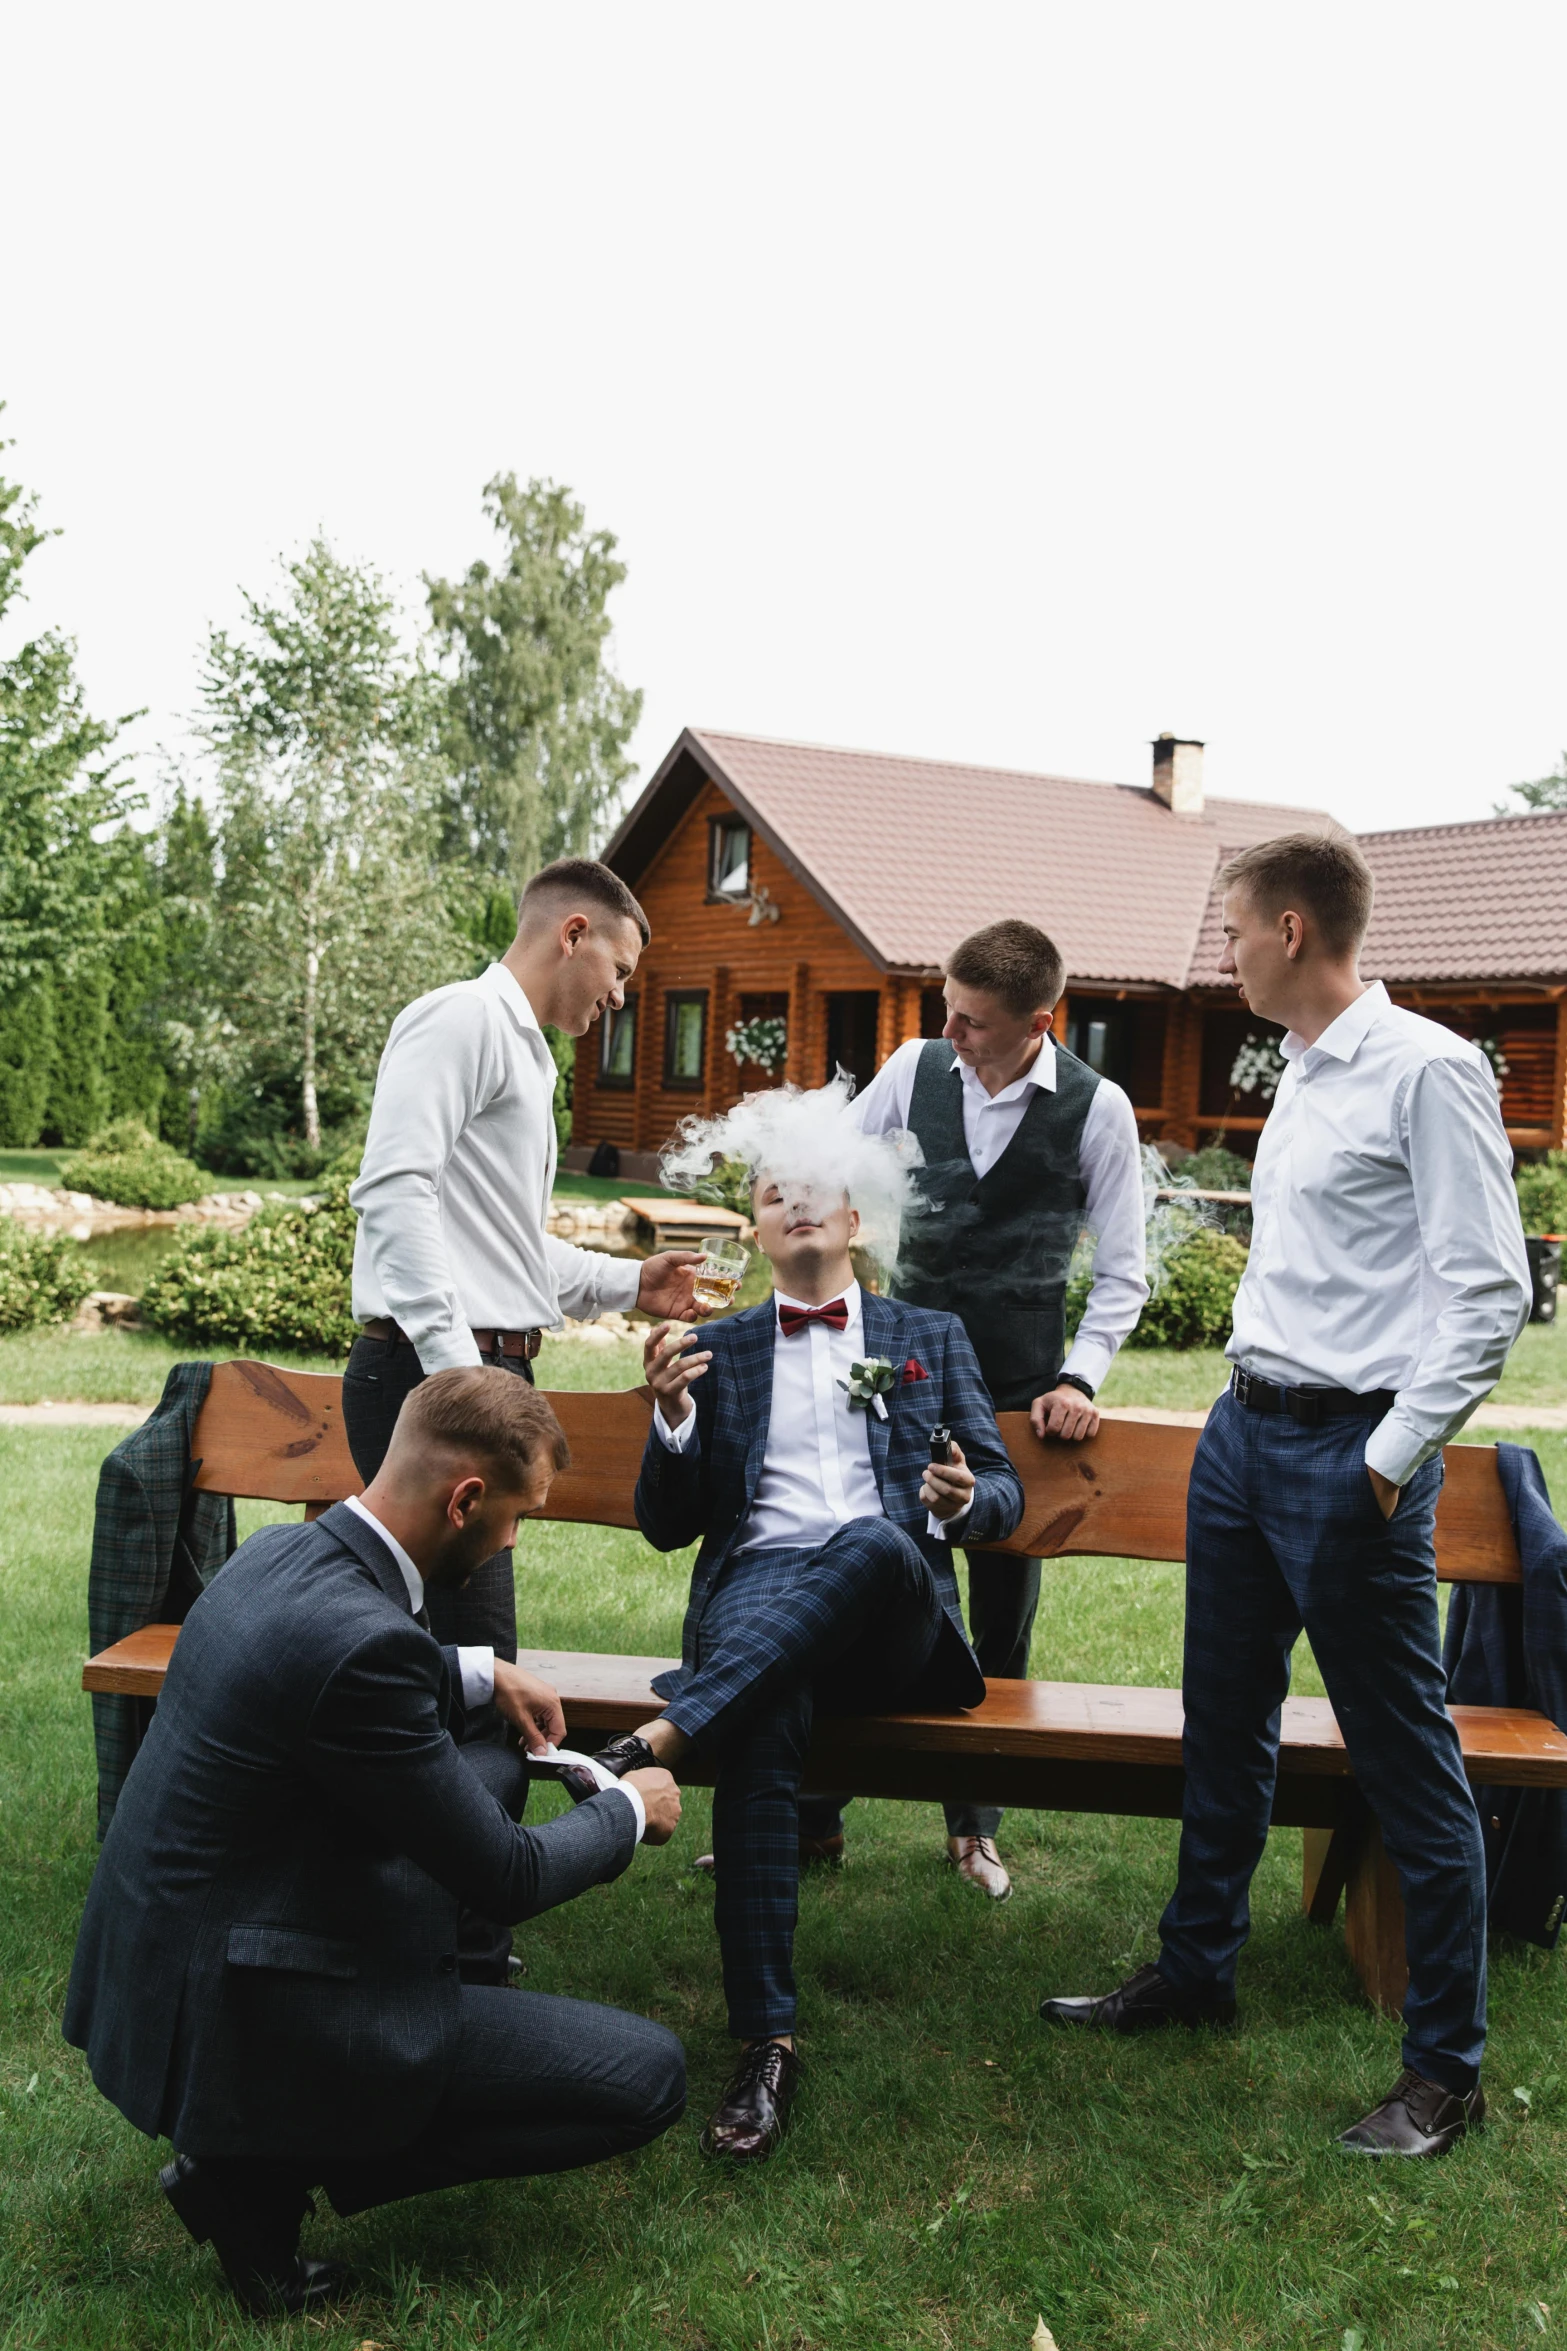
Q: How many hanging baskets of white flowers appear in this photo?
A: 3